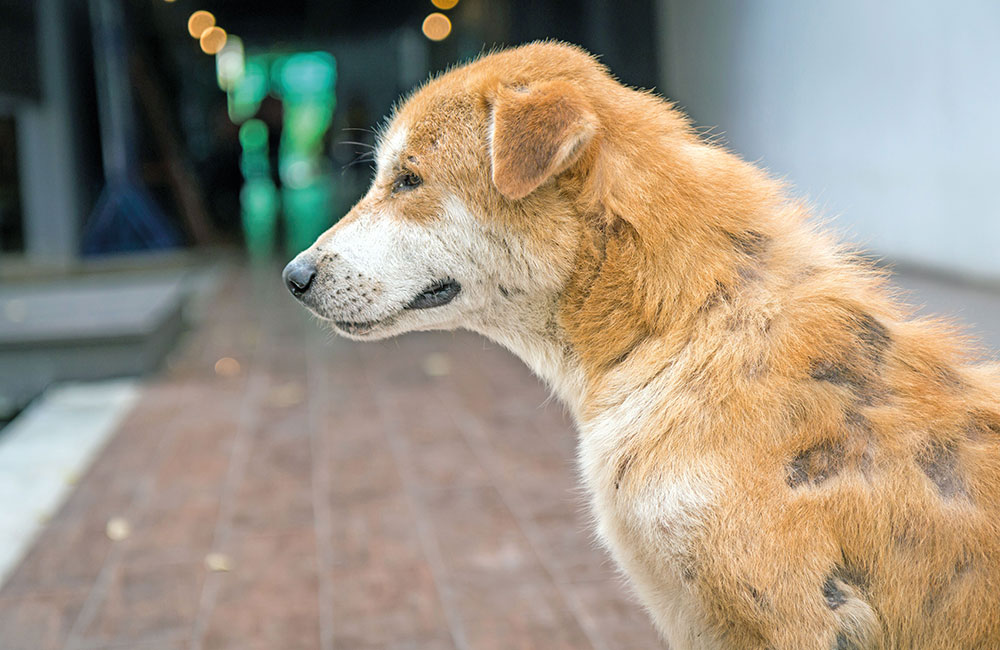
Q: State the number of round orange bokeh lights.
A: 4